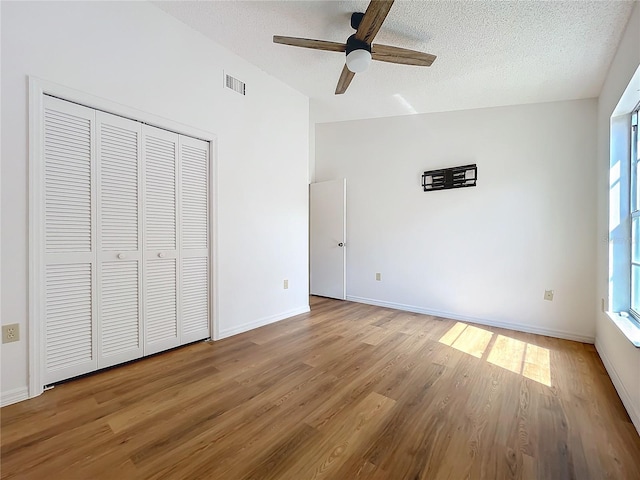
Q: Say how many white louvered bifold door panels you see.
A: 4